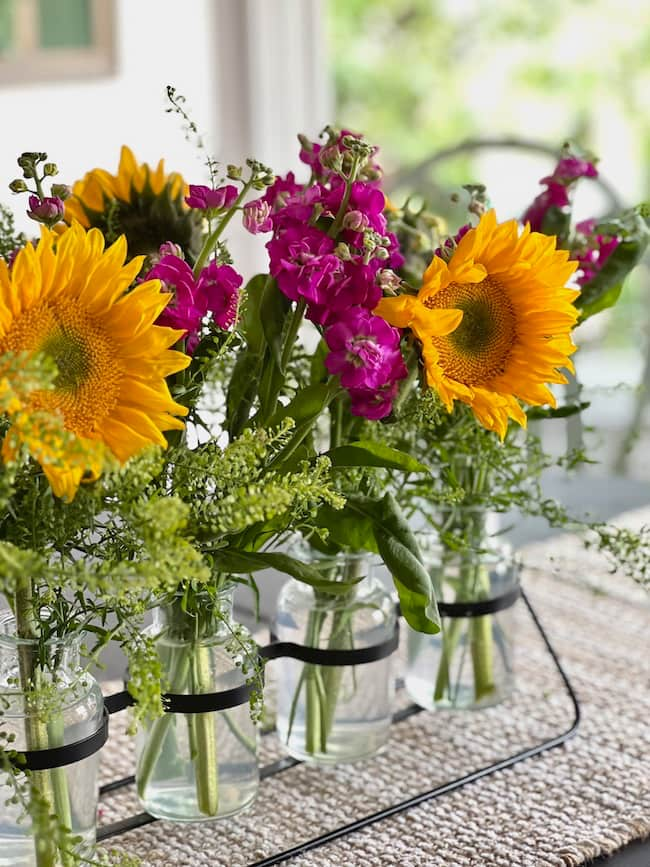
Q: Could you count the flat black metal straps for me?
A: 4